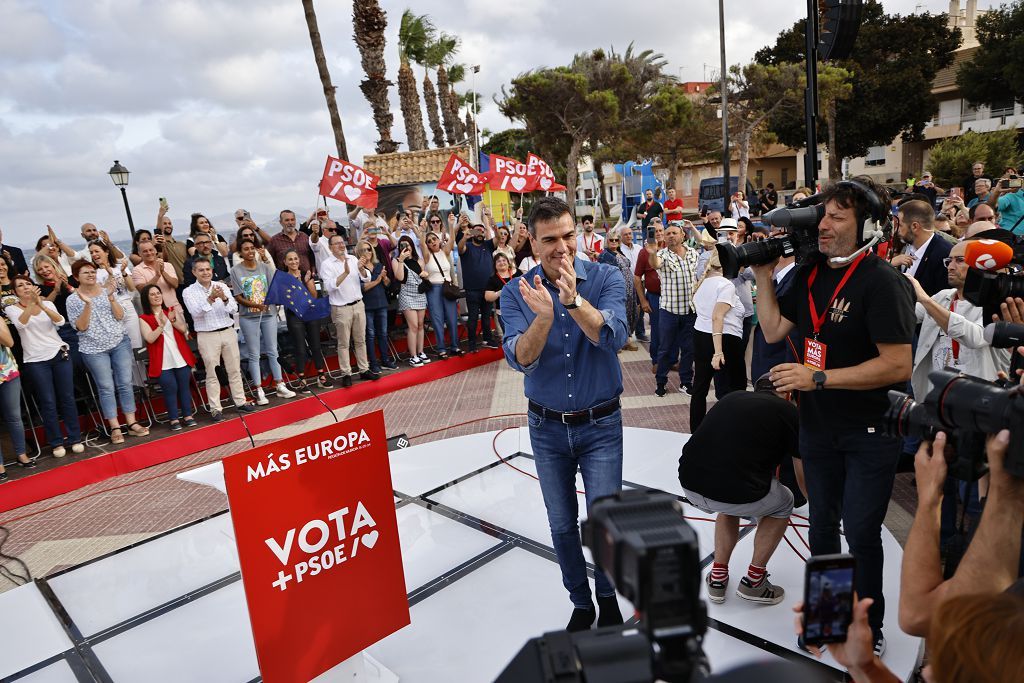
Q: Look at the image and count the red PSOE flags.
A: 4